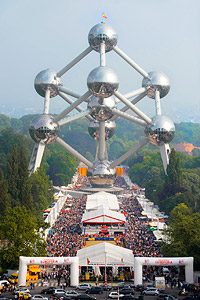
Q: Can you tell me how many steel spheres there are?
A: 9